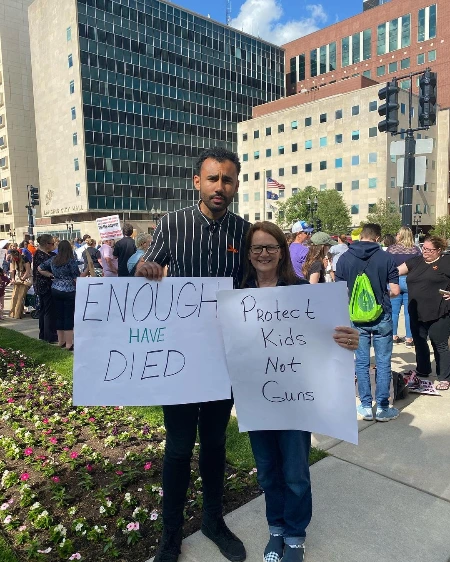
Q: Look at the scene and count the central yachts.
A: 0